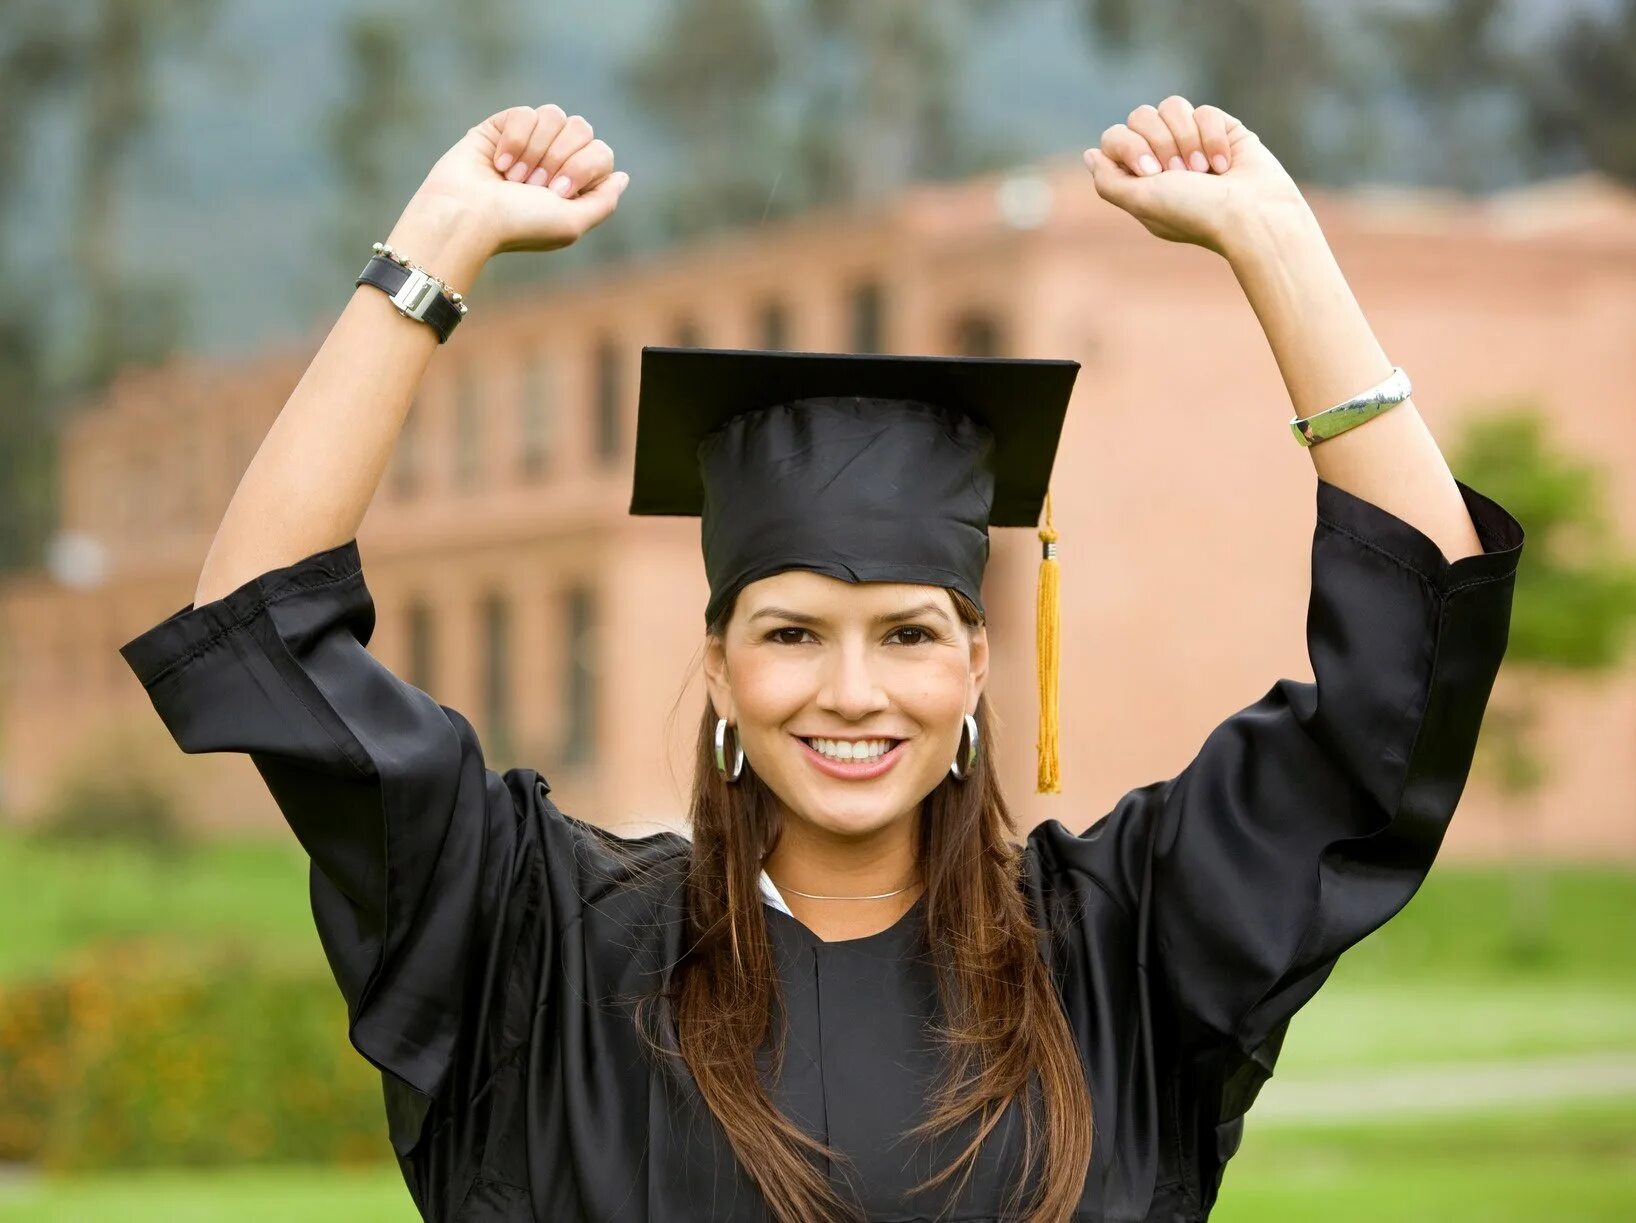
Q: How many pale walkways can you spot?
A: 1